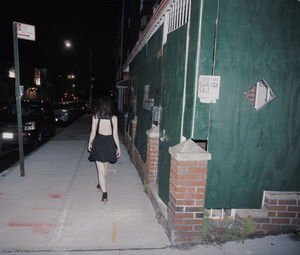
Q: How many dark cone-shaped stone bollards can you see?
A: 0